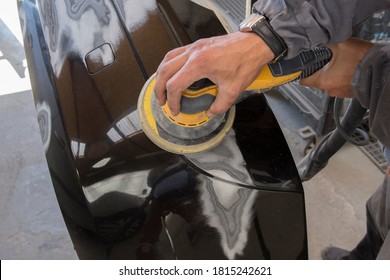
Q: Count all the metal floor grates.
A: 1